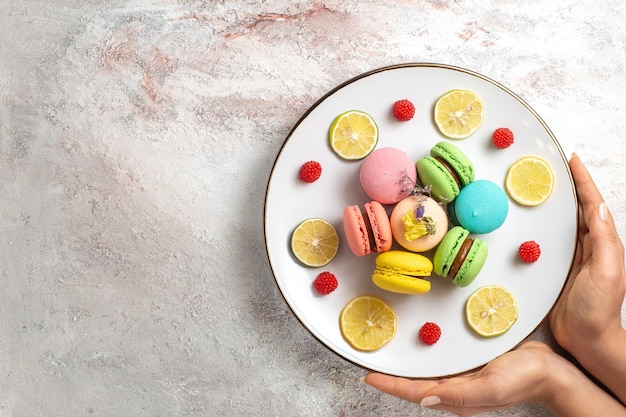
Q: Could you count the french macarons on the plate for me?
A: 7